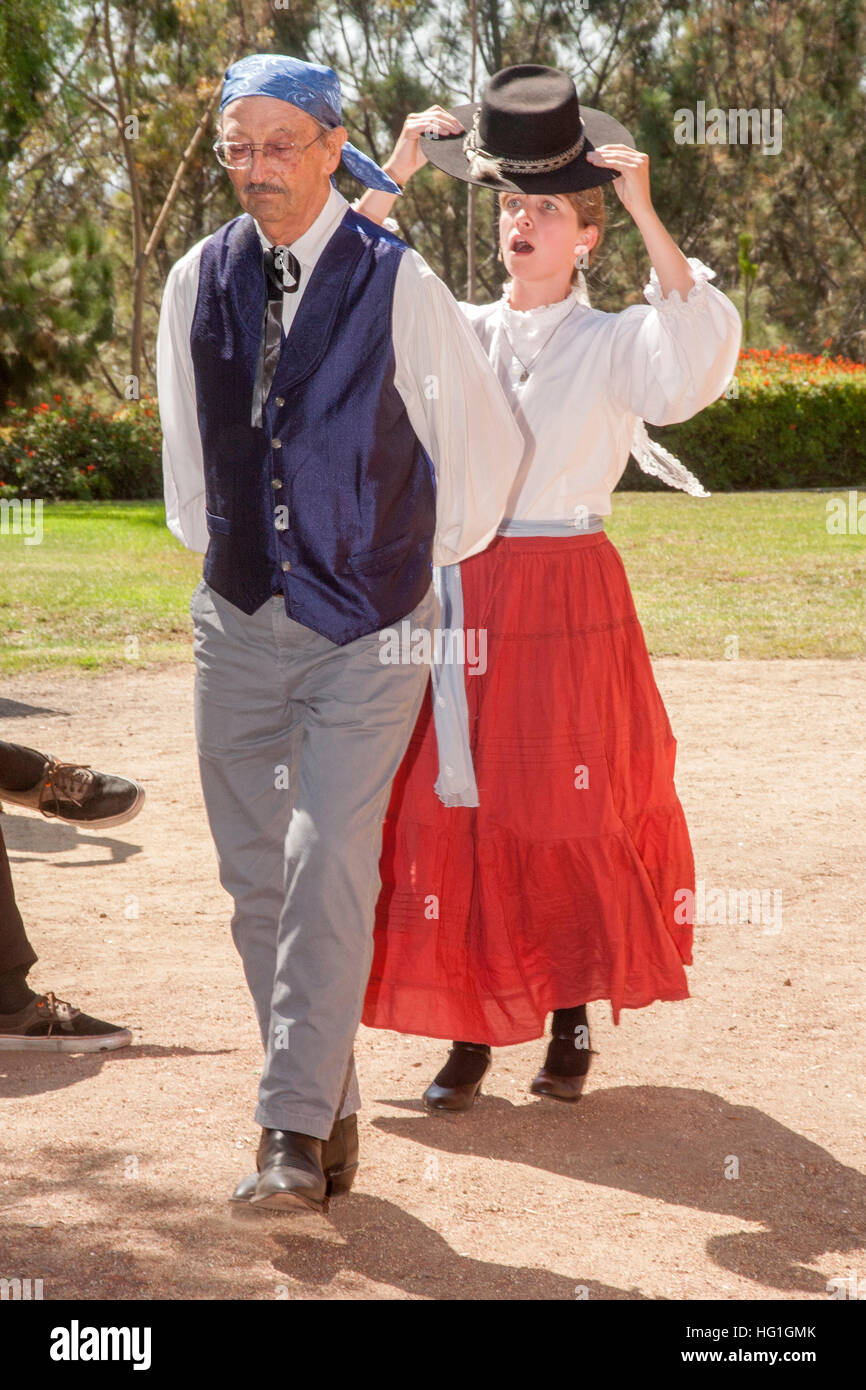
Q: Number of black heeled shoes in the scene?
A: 2